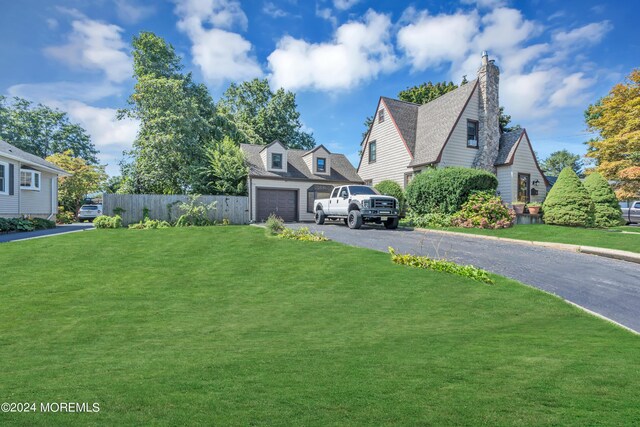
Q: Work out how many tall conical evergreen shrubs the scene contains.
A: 2